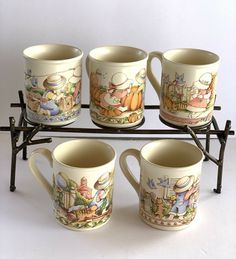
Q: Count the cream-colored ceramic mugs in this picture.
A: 5